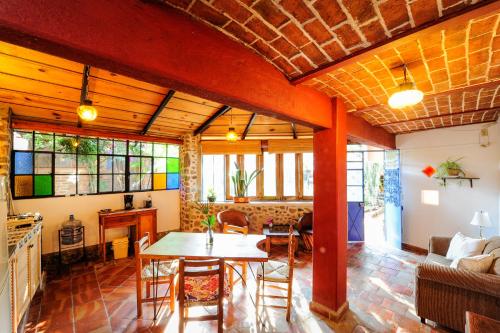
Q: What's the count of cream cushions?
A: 2